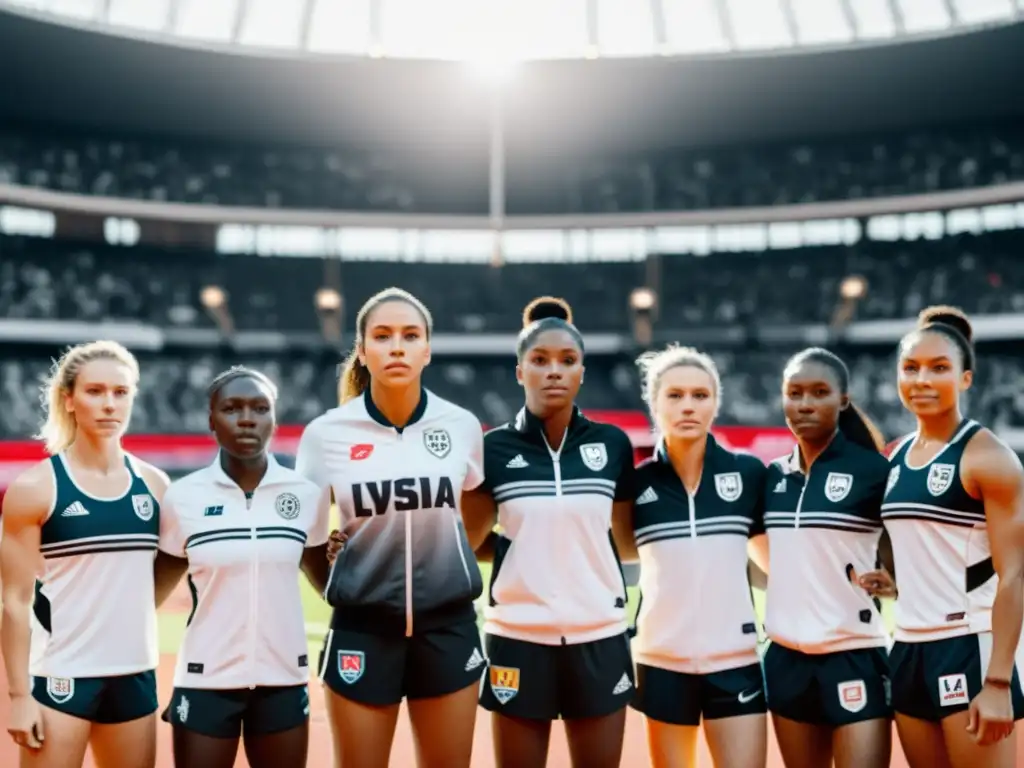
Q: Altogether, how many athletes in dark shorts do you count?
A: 7